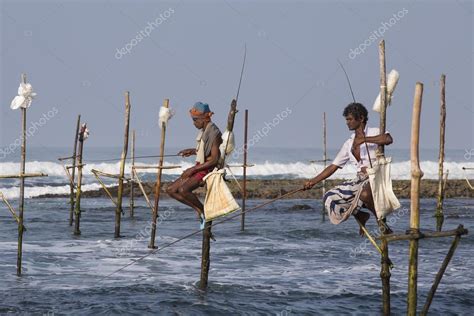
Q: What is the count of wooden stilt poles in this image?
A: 12